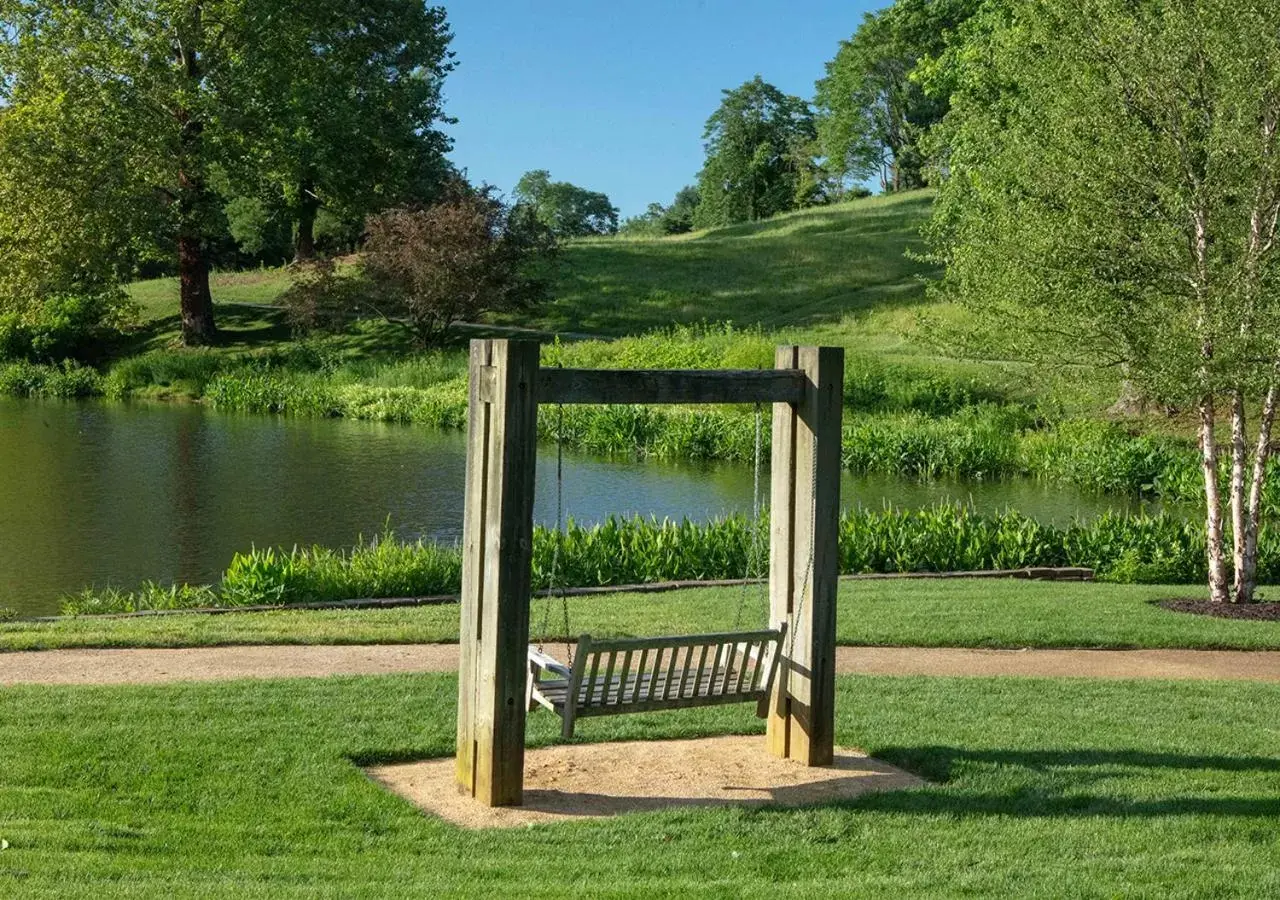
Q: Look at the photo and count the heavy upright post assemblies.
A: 2